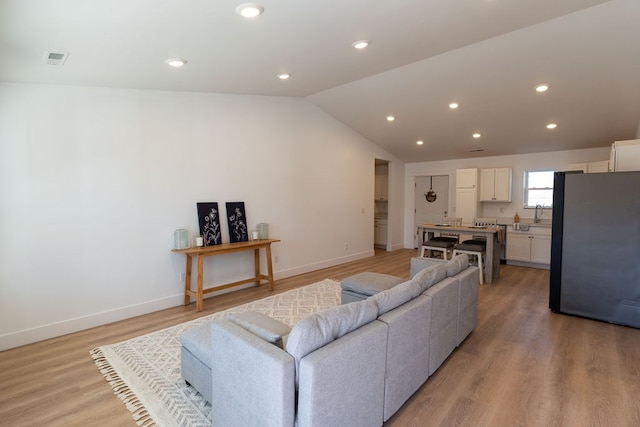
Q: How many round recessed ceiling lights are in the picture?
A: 10